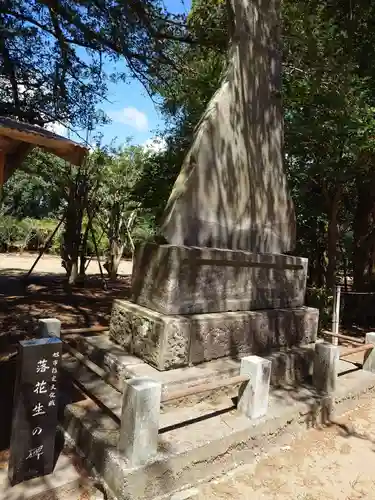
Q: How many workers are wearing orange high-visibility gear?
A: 0